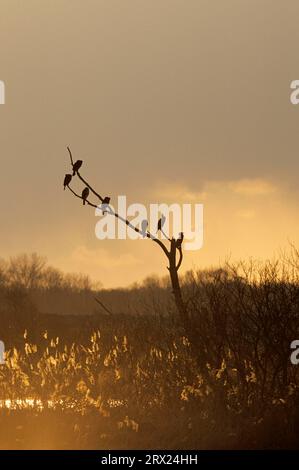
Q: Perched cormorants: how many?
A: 7